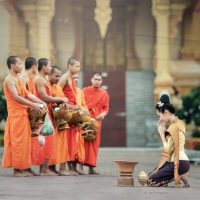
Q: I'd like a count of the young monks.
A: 7